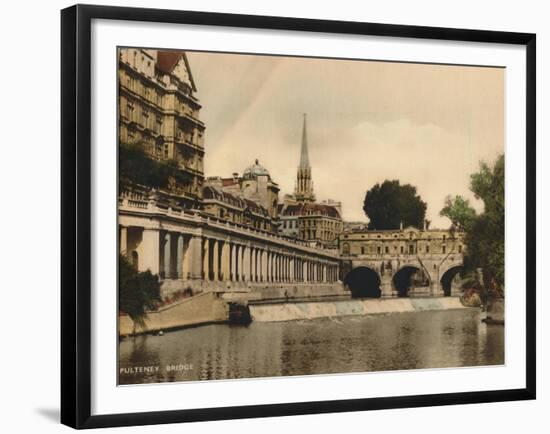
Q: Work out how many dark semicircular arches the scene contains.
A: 3